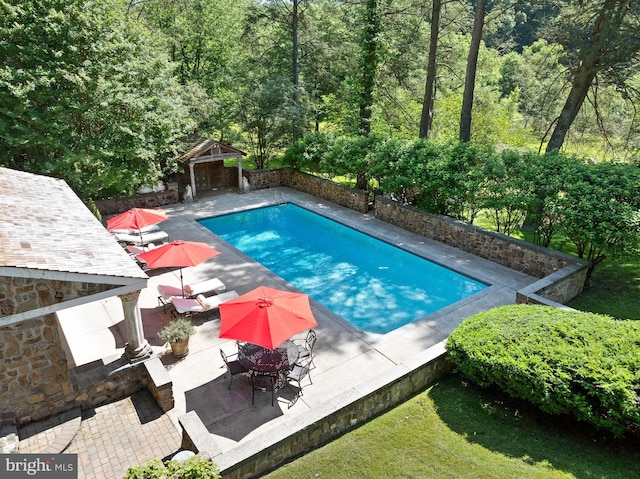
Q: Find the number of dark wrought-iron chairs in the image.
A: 5